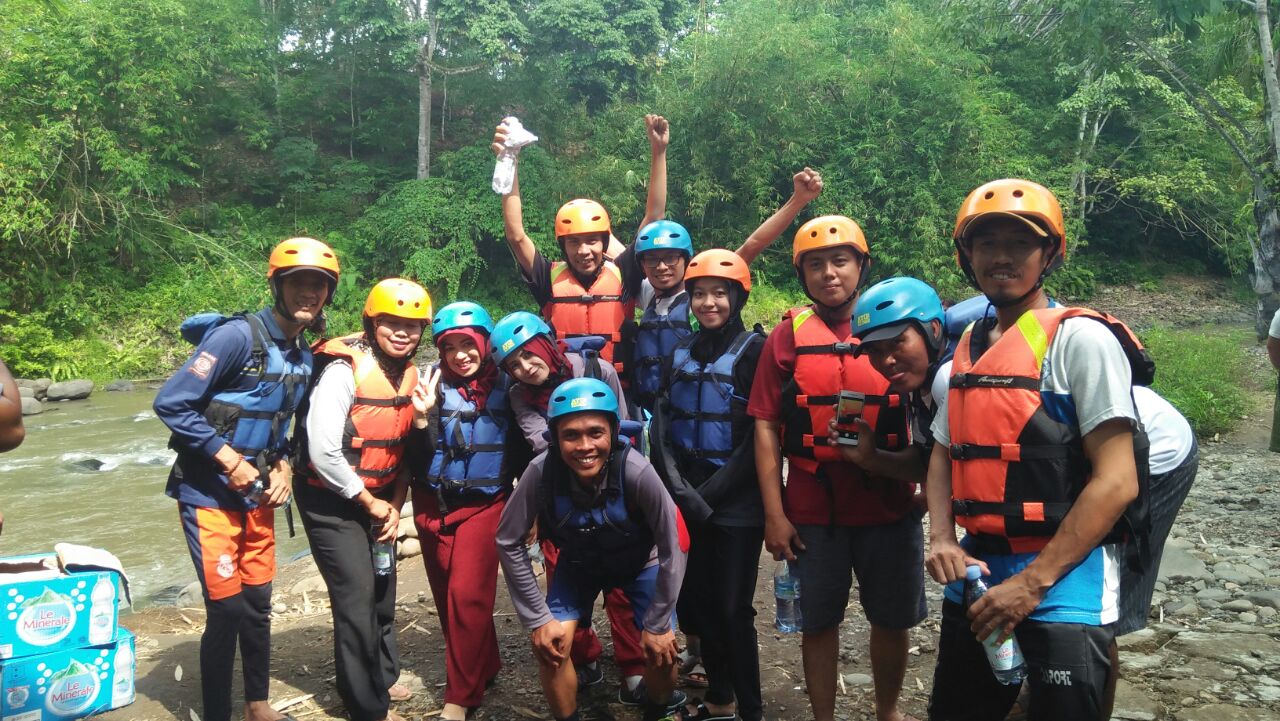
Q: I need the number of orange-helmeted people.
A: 6